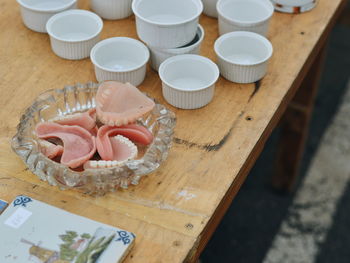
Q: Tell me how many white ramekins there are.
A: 10